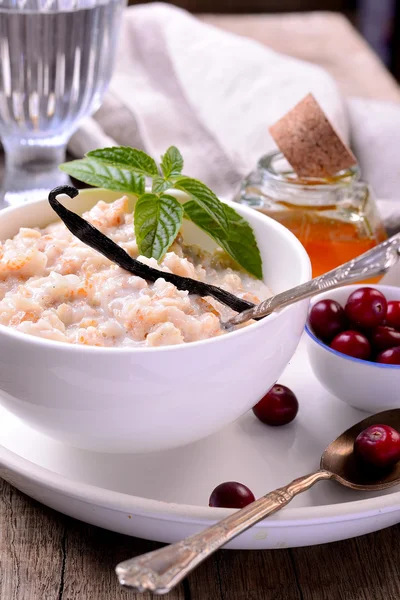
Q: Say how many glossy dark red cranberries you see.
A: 9